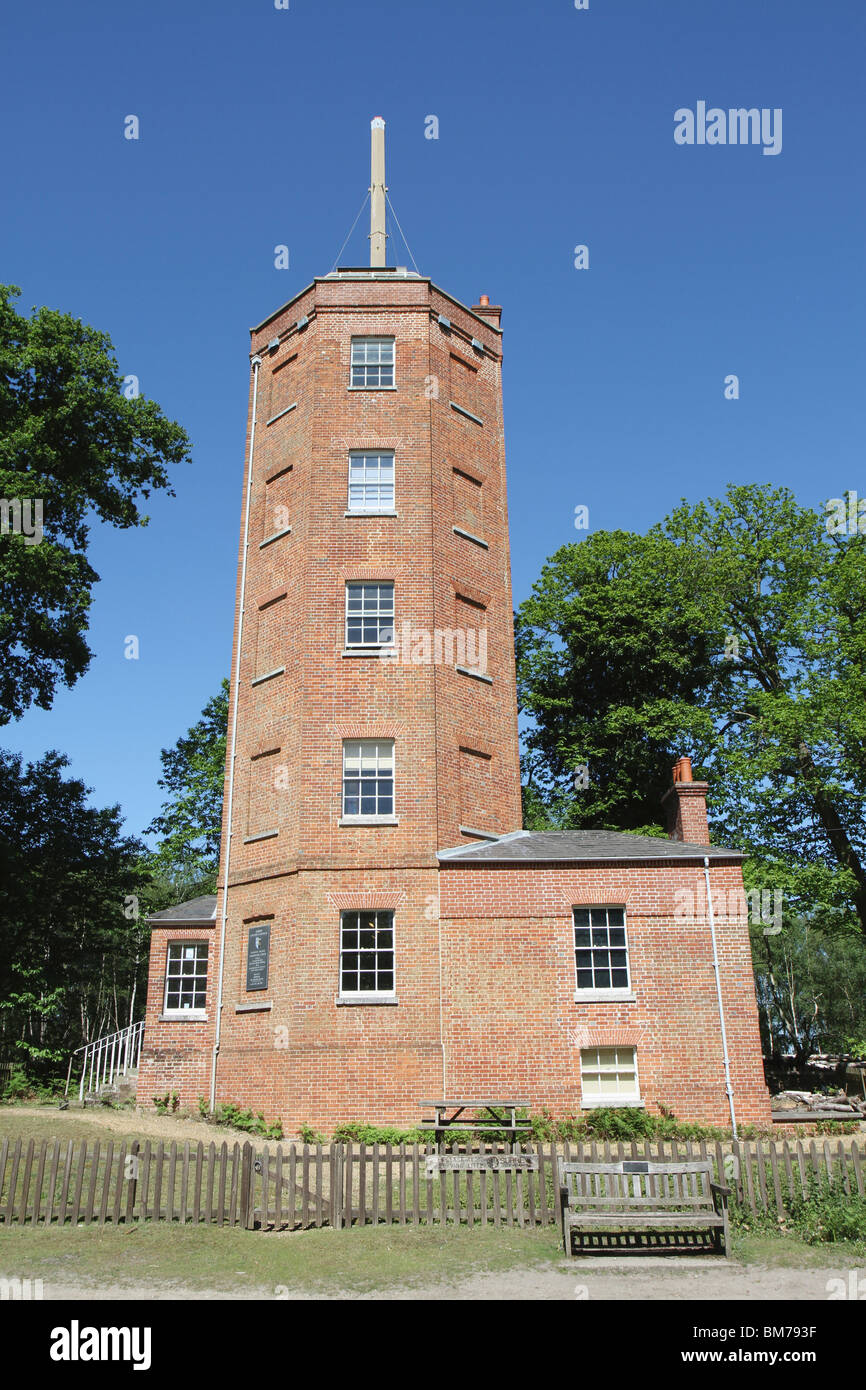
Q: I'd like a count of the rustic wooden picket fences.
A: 1